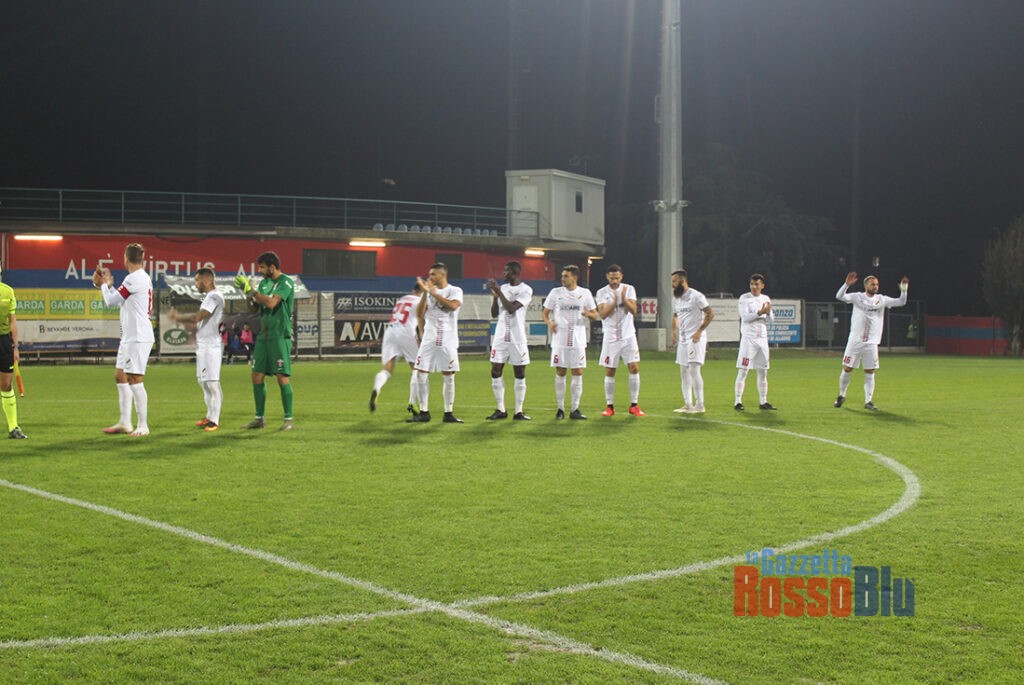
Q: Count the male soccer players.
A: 11